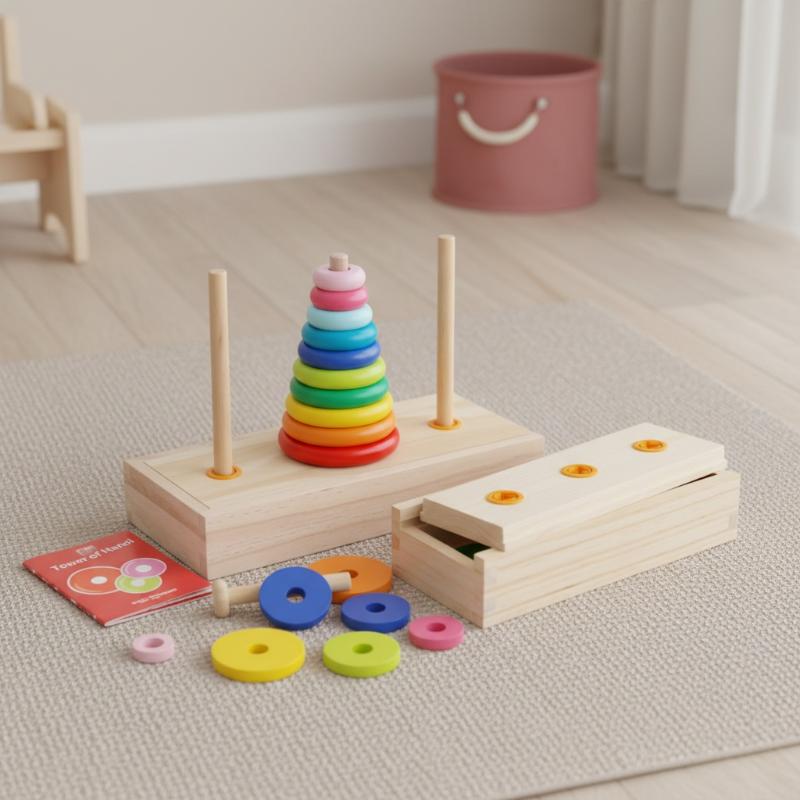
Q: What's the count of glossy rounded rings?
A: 10